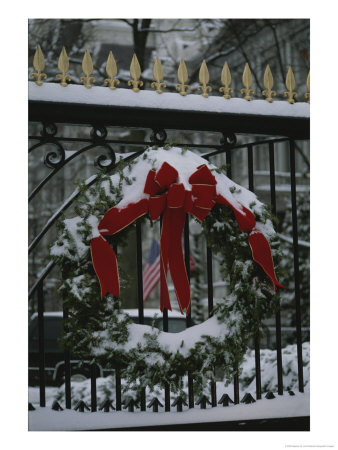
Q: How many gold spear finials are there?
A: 13